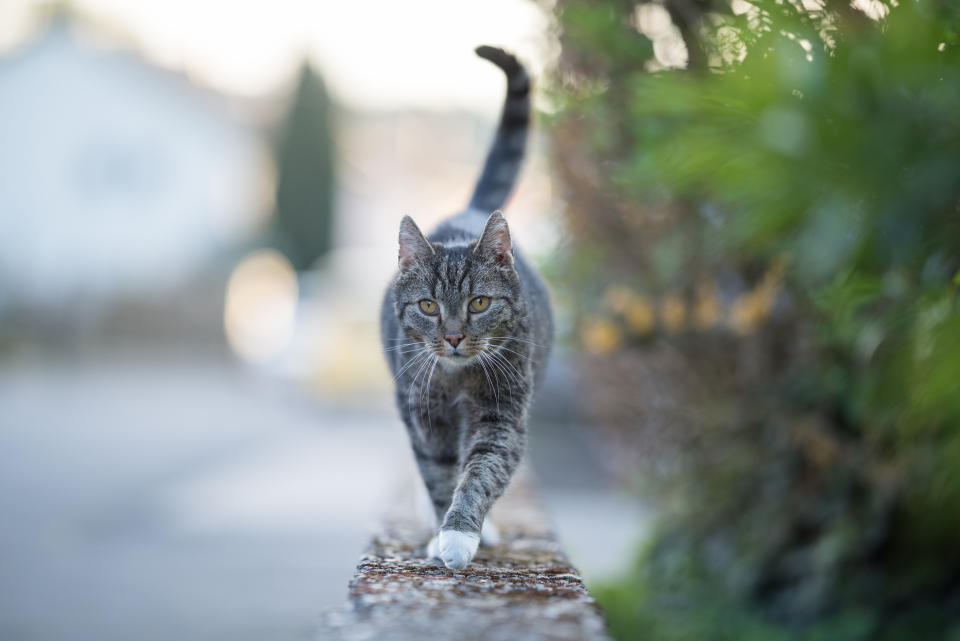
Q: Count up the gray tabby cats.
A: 1